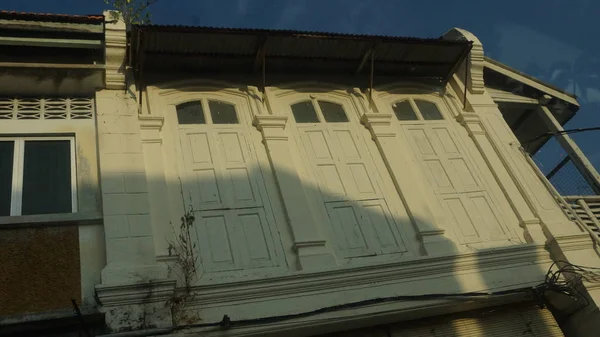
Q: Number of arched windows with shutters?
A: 3